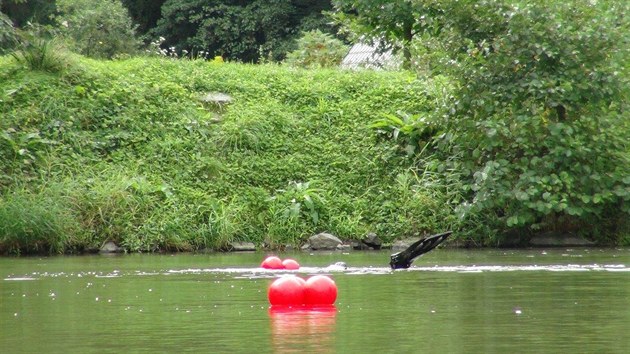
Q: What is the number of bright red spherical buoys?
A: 4